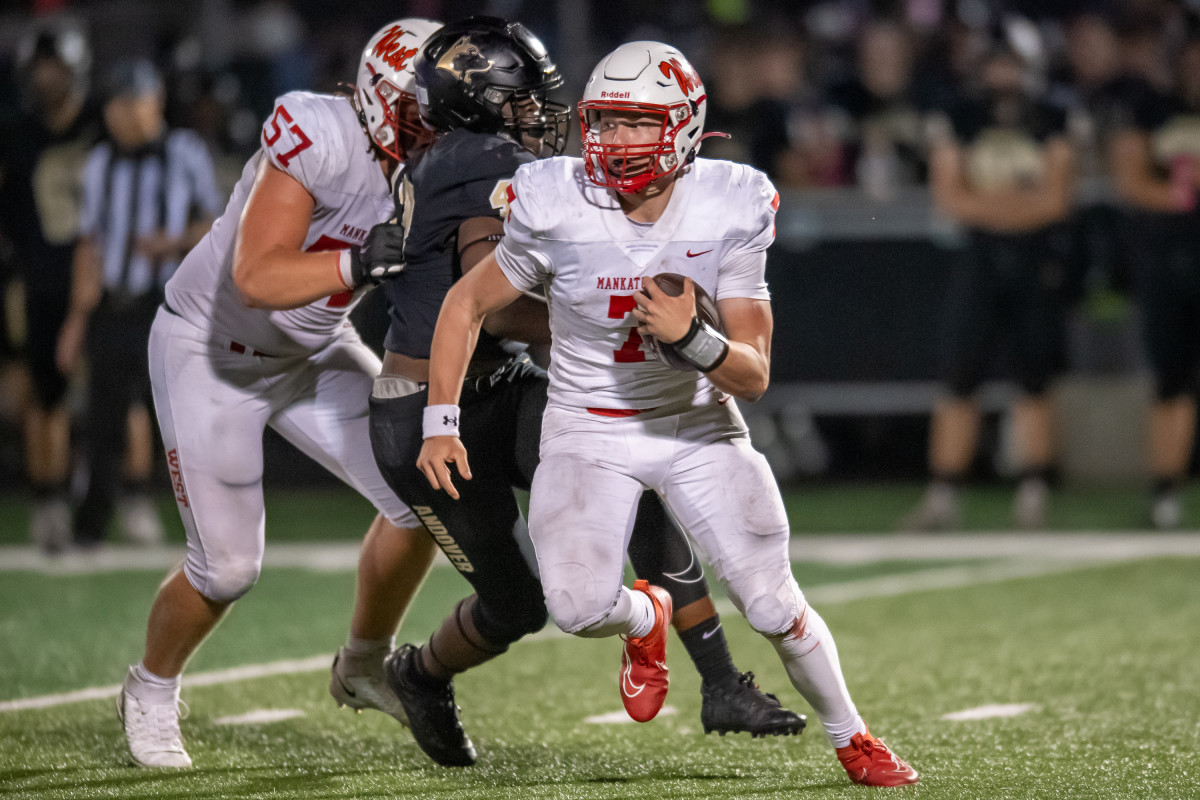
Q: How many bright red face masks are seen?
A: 2